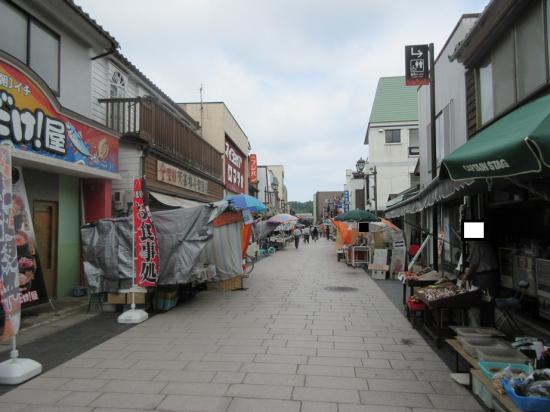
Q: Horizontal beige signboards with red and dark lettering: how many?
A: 1